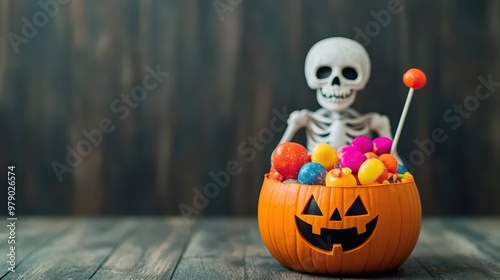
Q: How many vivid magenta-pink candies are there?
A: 3